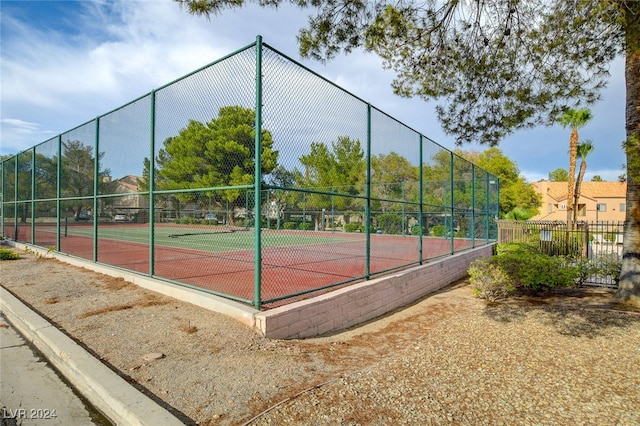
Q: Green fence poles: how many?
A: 13